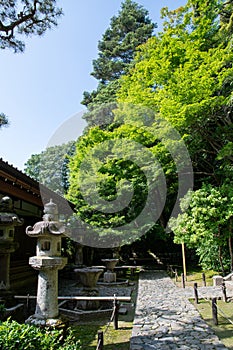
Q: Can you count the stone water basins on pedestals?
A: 2